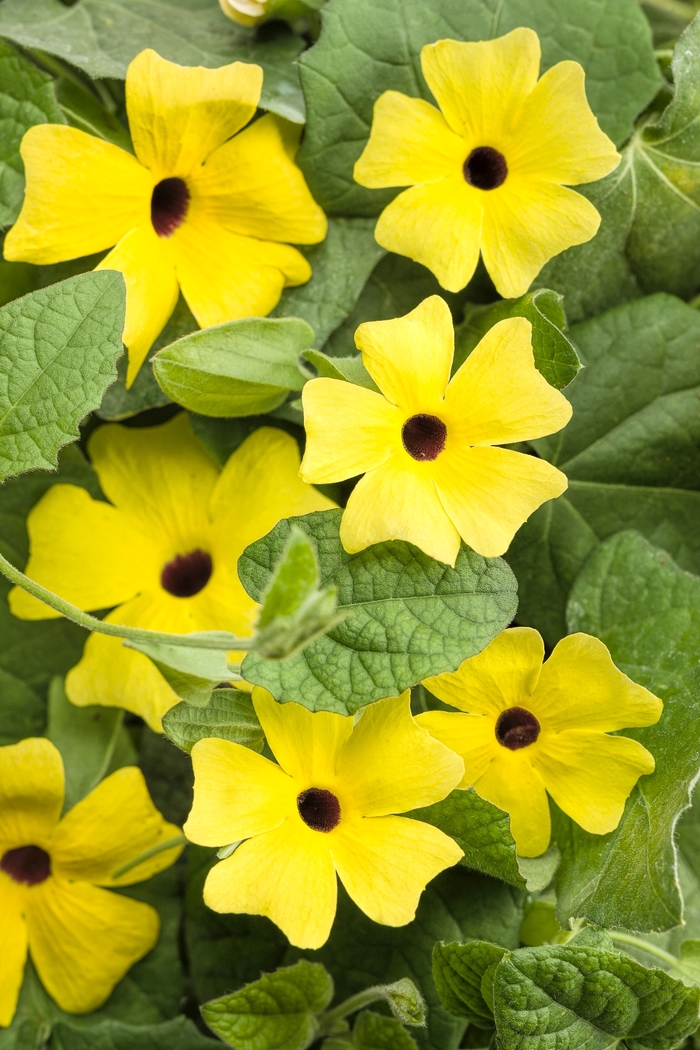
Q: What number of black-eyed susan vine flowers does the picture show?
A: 7